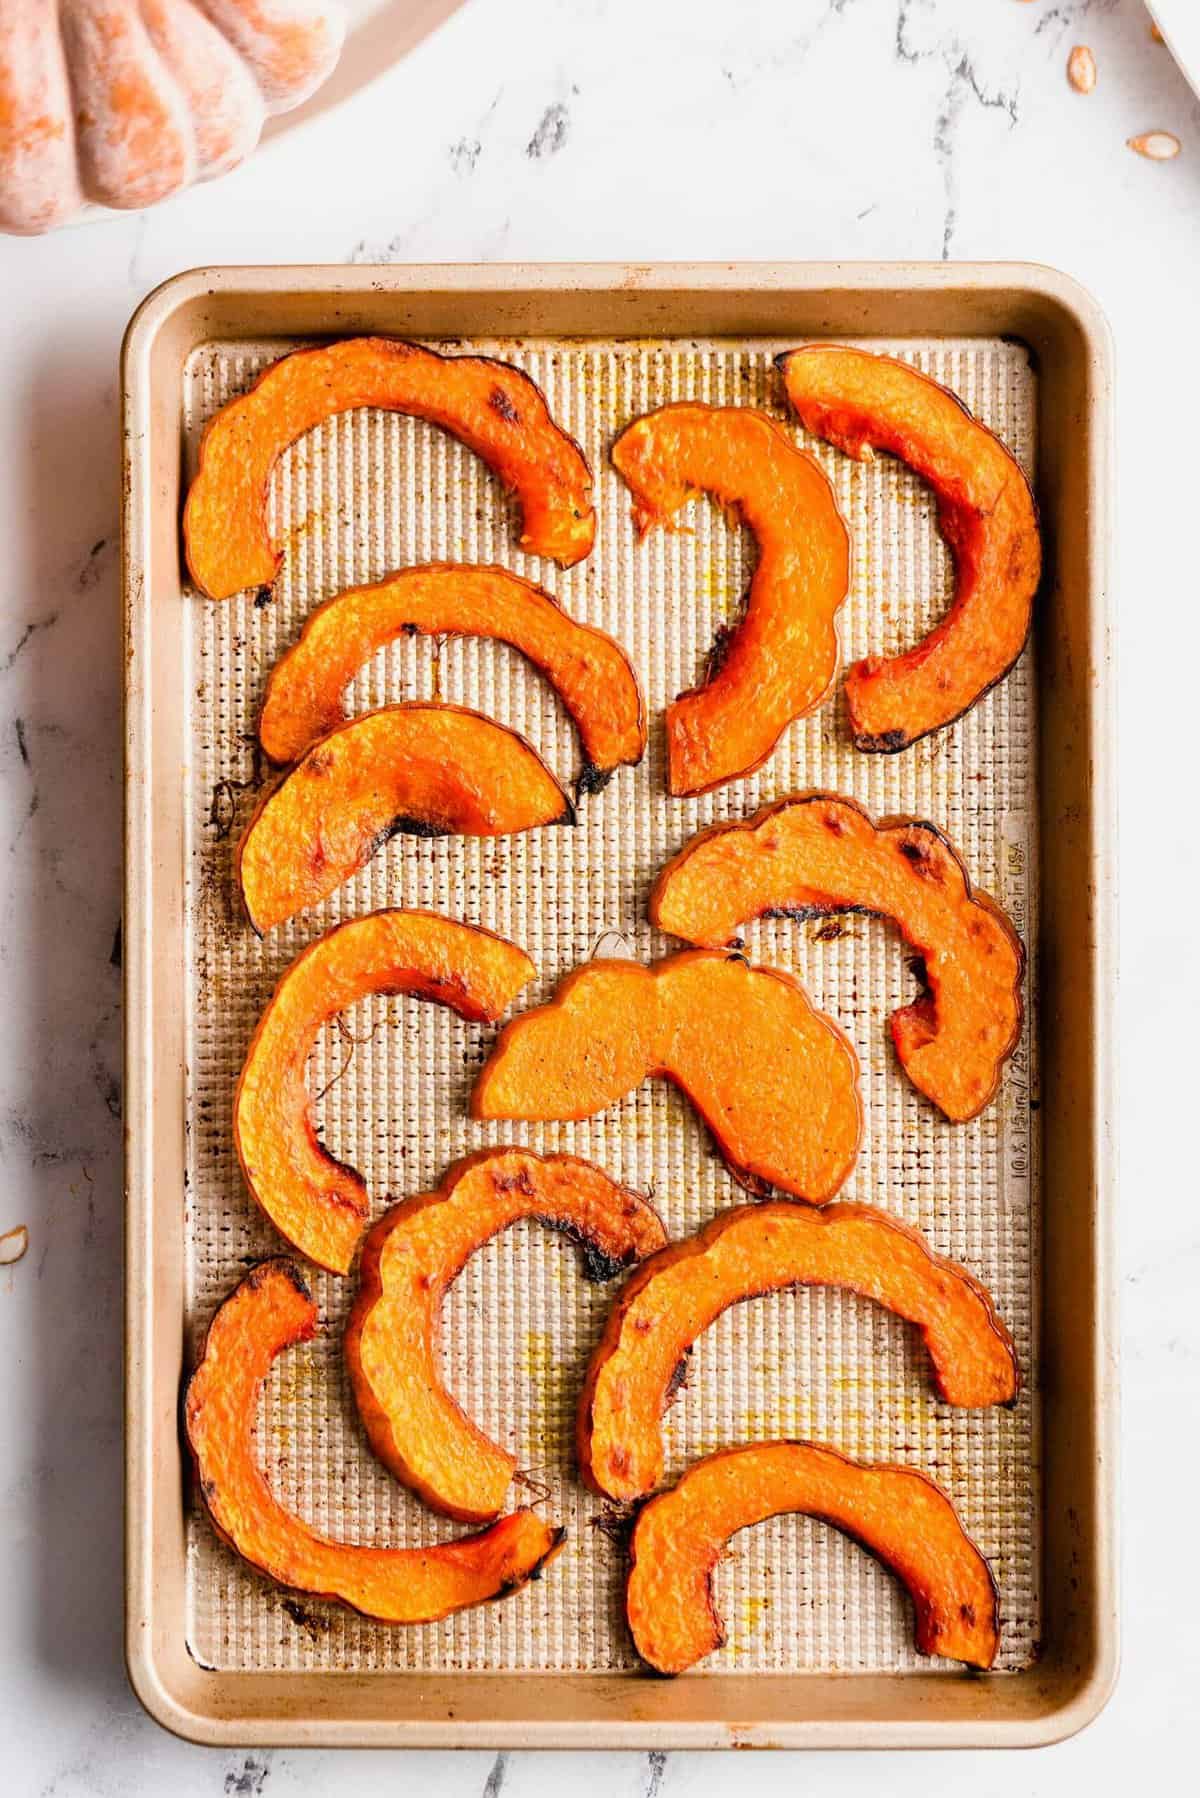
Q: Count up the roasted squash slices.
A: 12